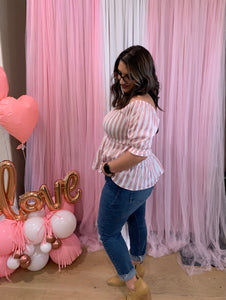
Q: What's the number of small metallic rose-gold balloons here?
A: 4